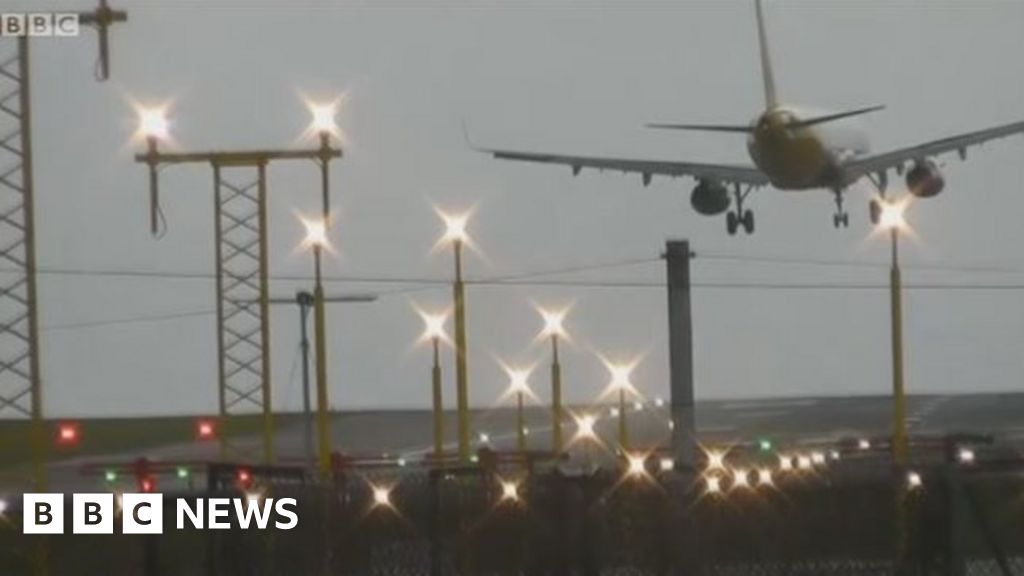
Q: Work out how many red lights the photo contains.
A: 4